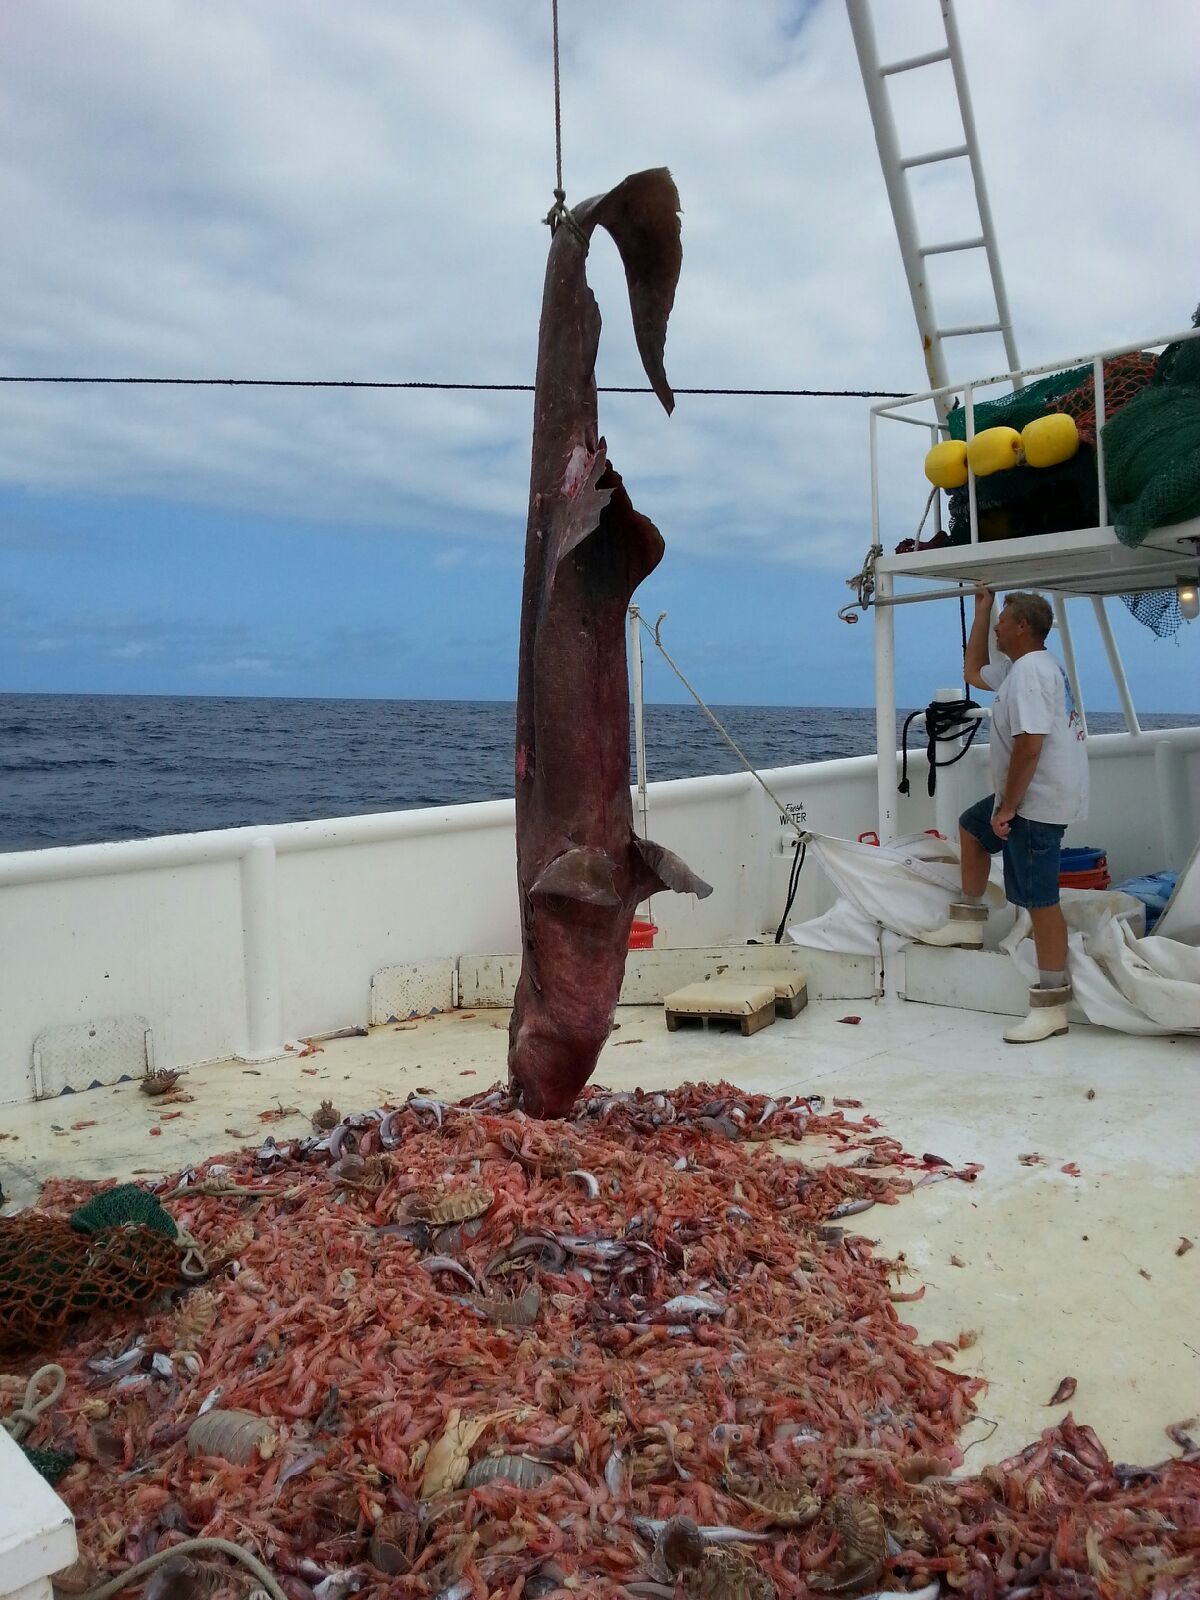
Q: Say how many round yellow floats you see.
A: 3